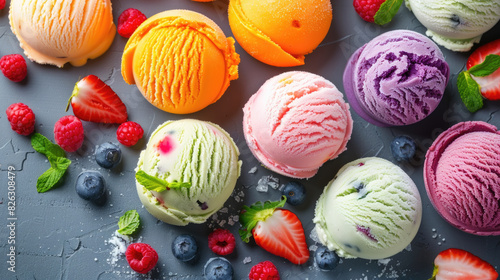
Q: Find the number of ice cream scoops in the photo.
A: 9